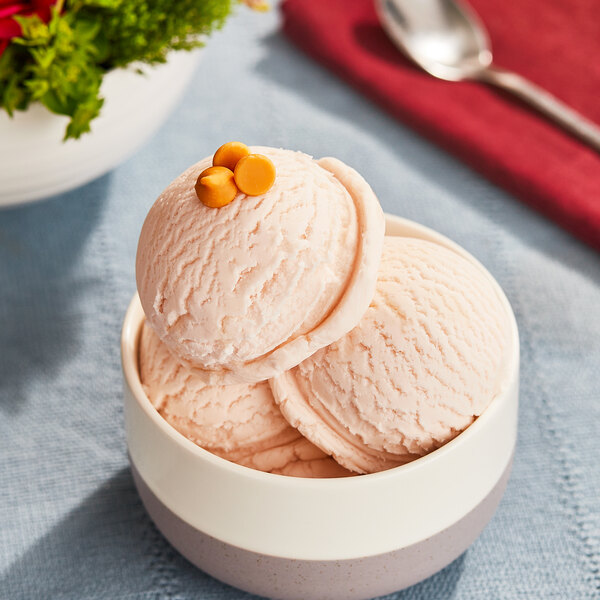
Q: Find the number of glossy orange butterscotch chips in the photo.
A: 3